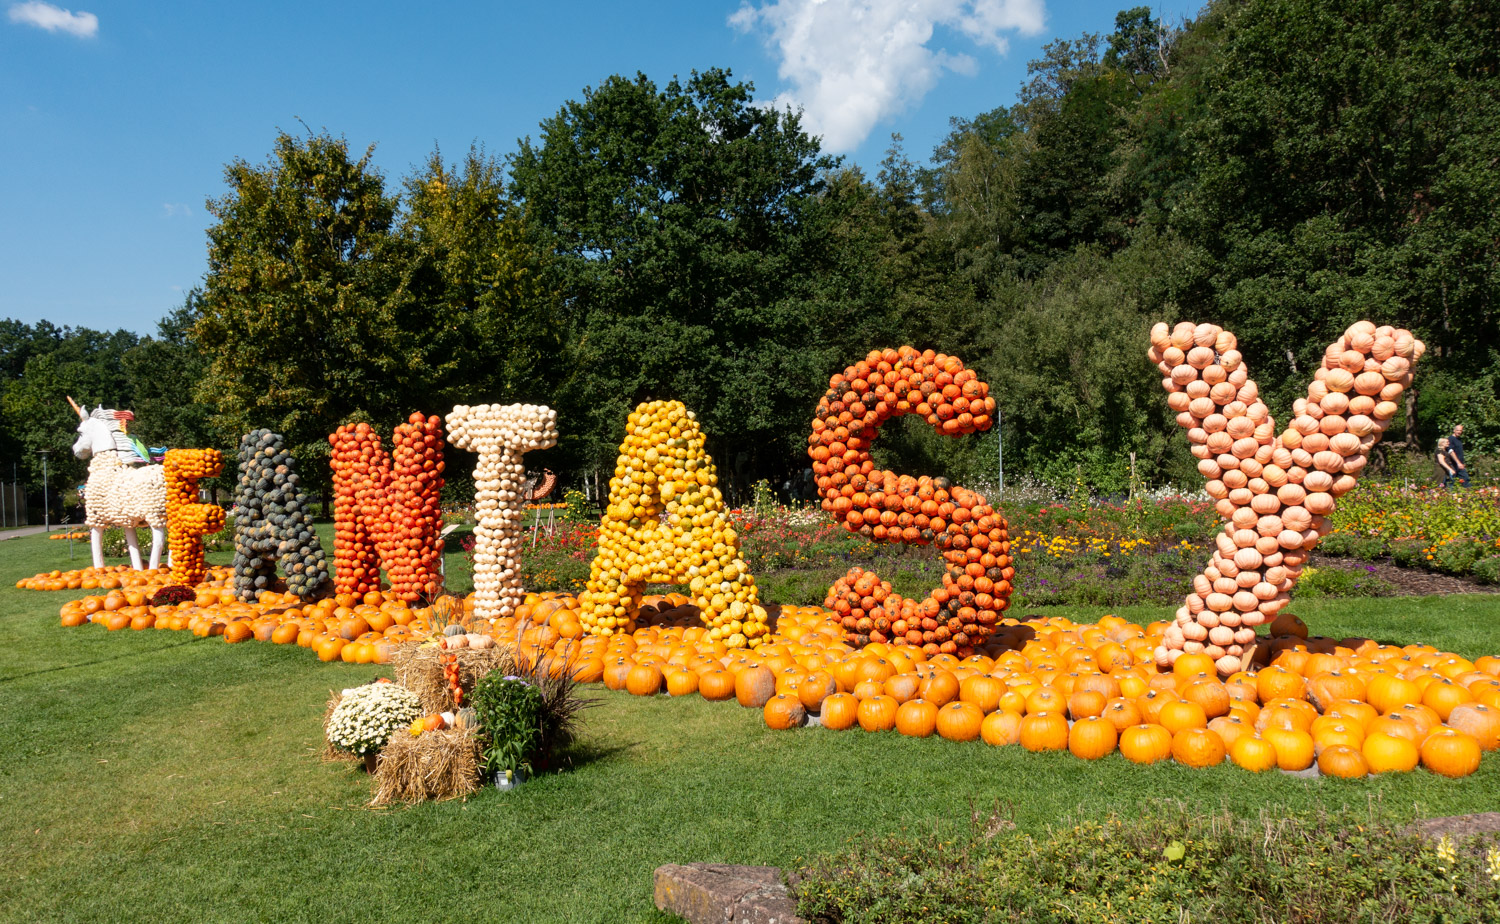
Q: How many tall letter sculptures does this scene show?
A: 7